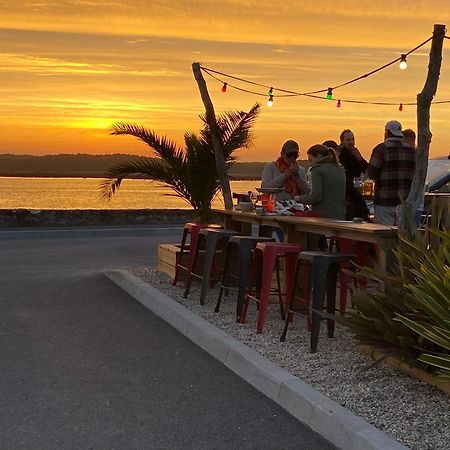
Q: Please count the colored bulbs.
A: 5